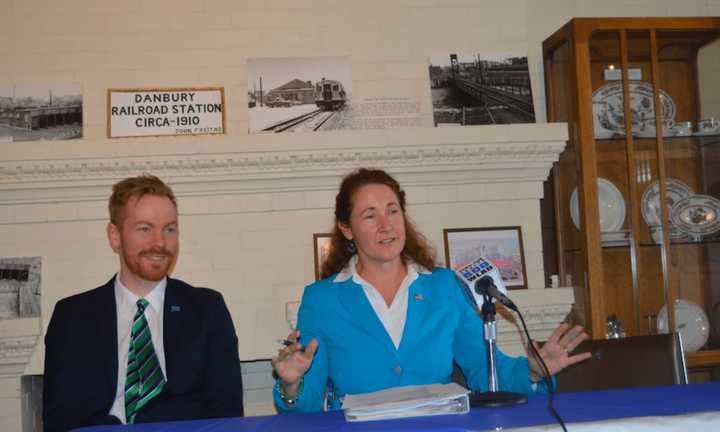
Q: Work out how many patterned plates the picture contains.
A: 3